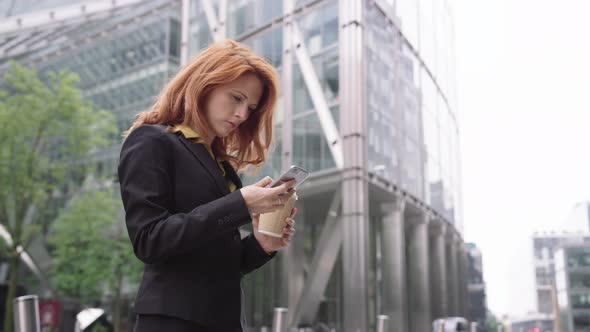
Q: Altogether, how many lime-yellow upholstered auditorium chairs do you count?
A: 0